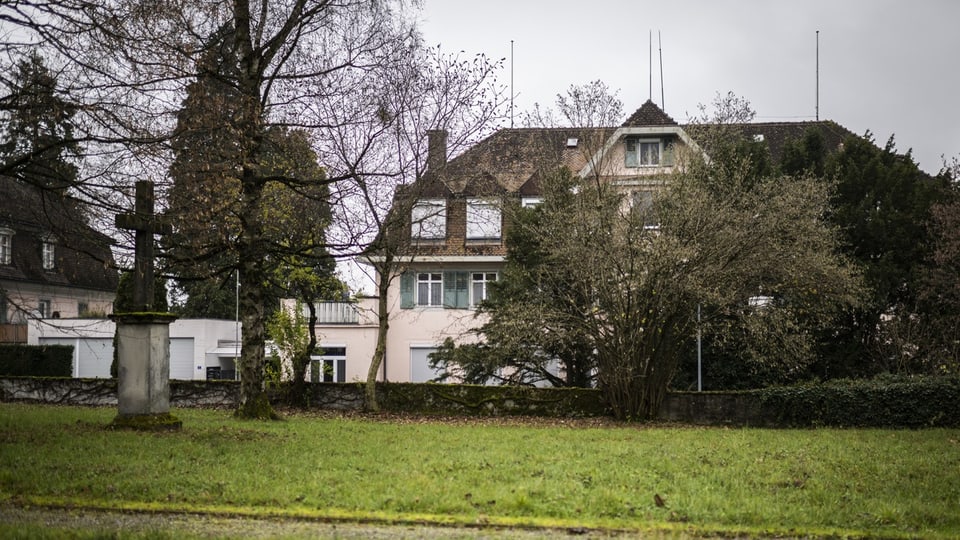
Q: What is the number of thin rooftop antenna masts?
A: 4